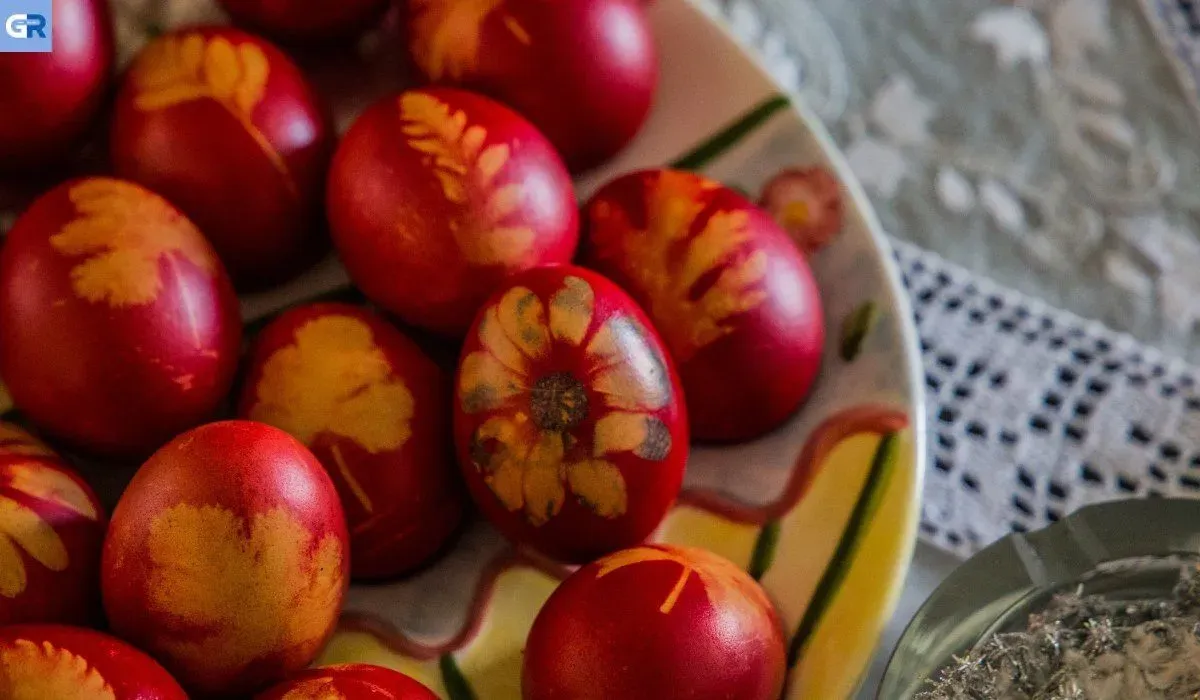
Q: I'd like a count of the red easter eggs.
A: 14